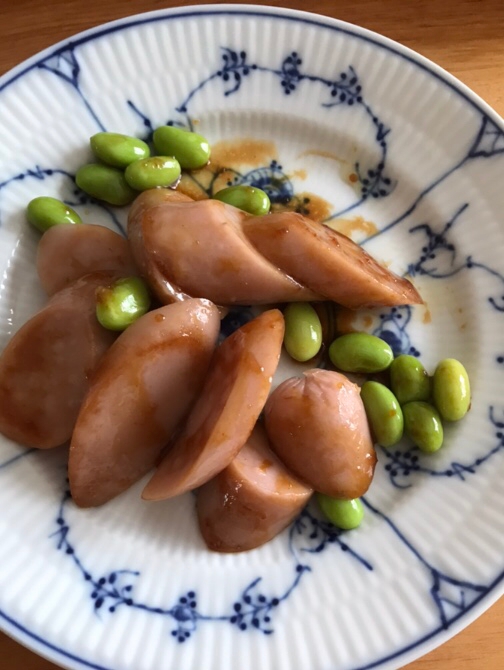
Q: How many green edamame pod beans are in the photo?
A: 14